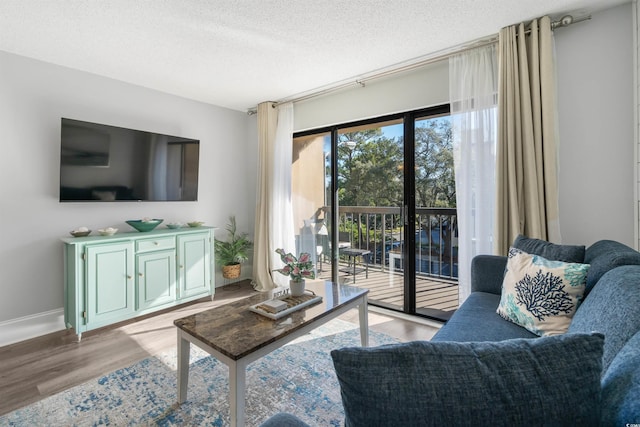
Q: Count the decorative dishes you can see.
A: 5